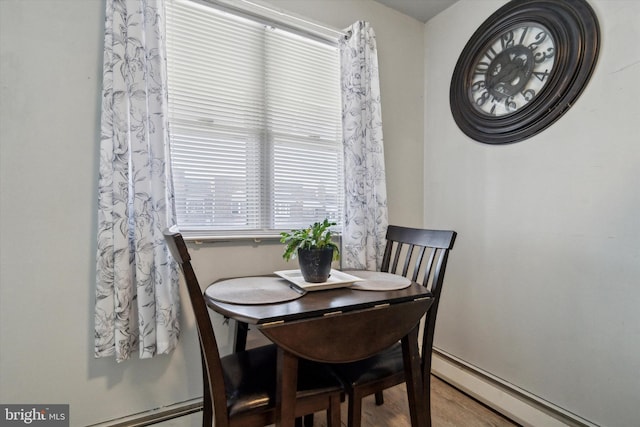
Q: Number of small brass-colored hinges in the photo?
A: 4